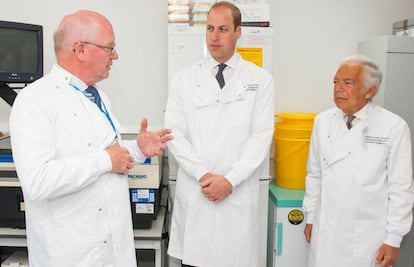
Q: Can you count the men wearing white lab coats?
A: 3